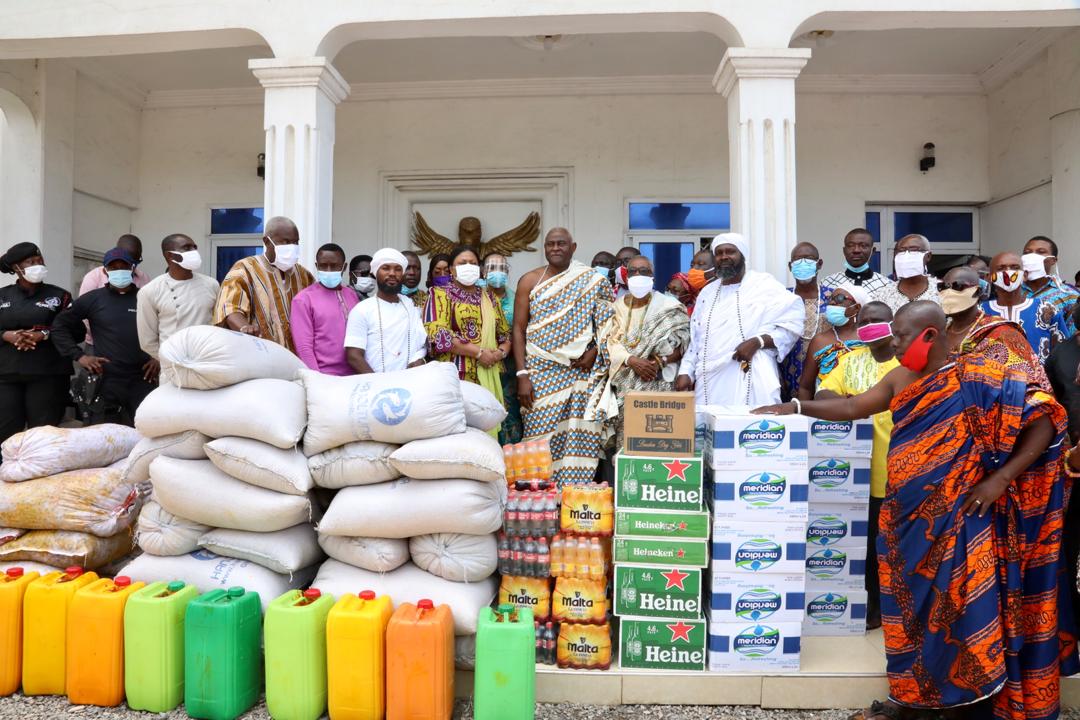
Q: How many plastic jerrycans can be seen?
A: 9